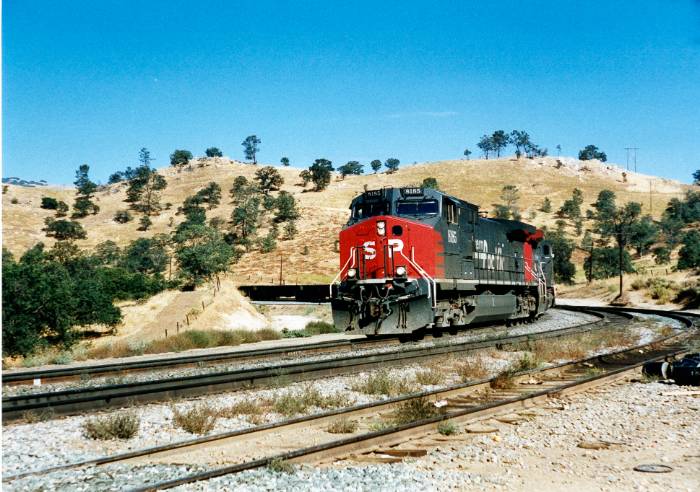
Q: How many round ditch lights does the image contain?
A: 2